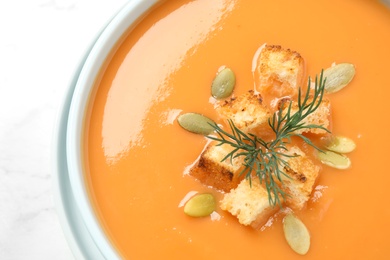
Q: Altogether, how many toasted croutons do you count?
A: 6